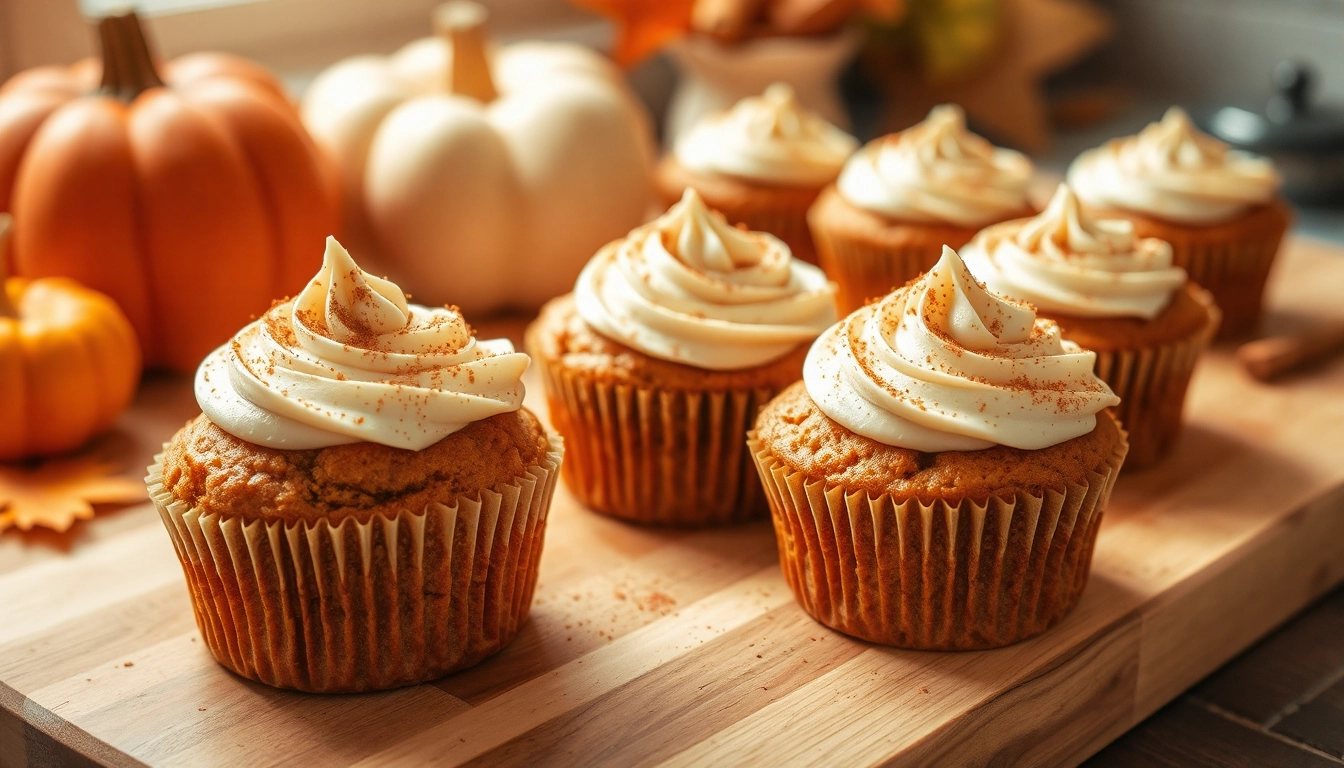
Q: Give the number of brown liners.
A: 7